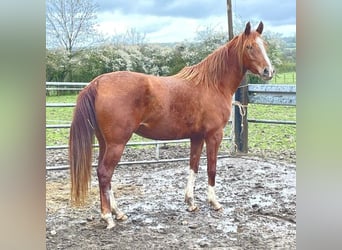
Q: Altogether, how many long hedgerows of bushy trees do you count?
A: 1